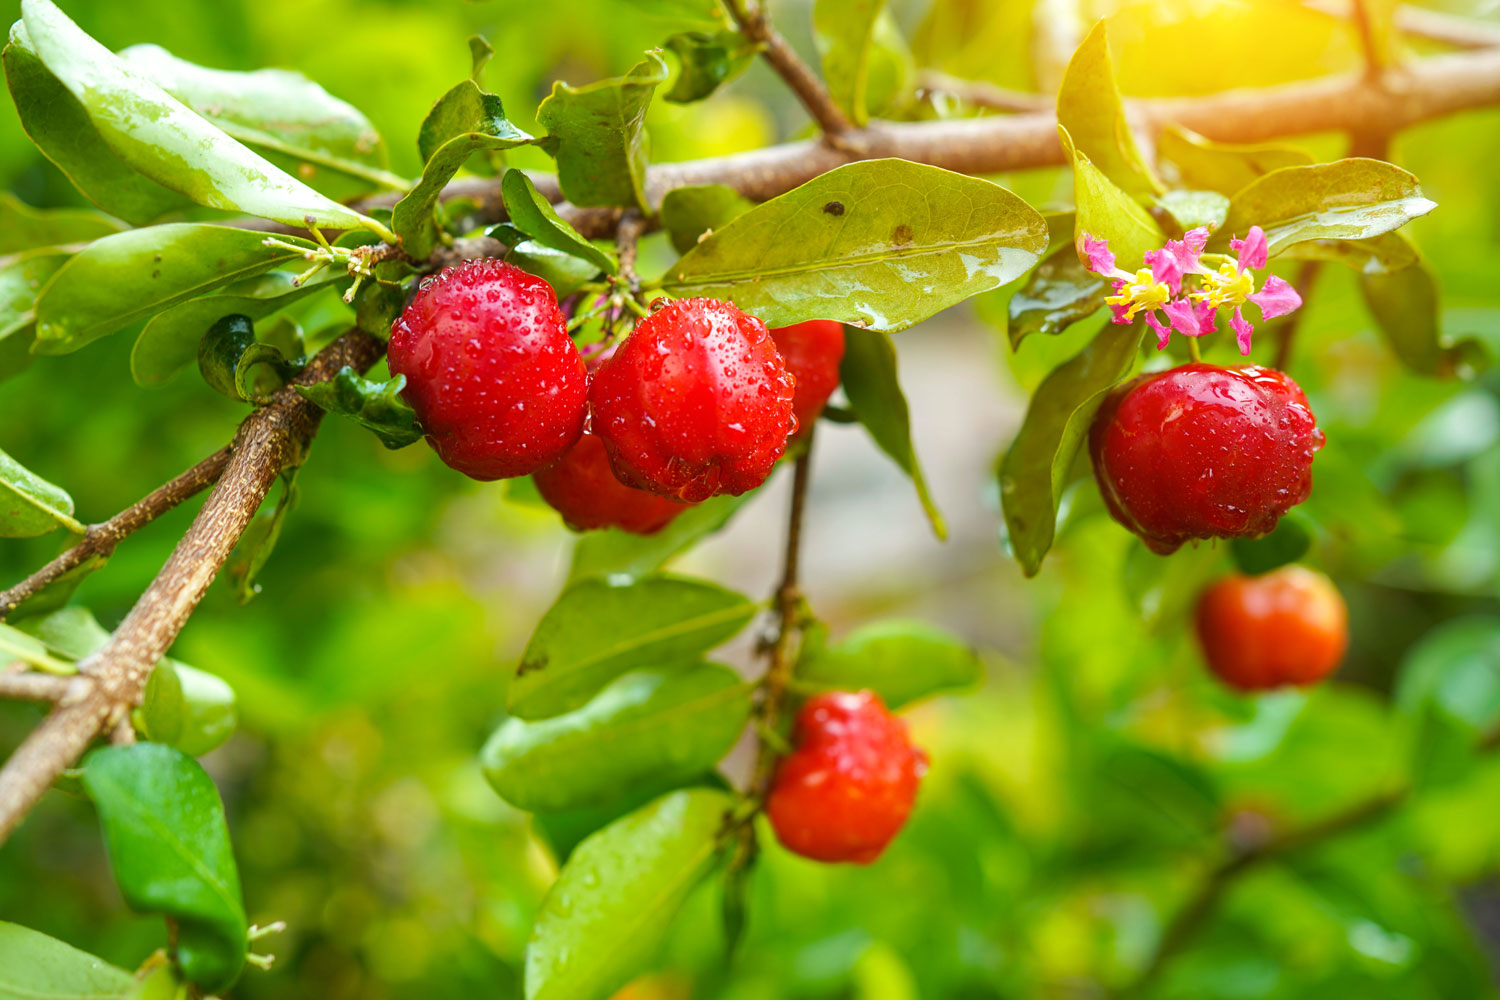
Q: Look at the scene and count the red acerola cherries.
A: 7